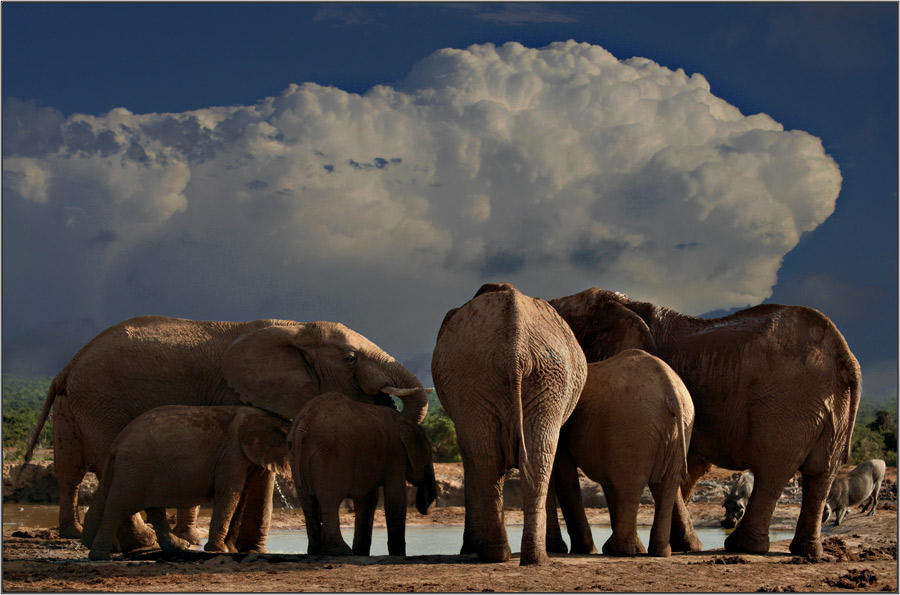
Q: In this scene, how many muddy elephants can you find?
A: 6